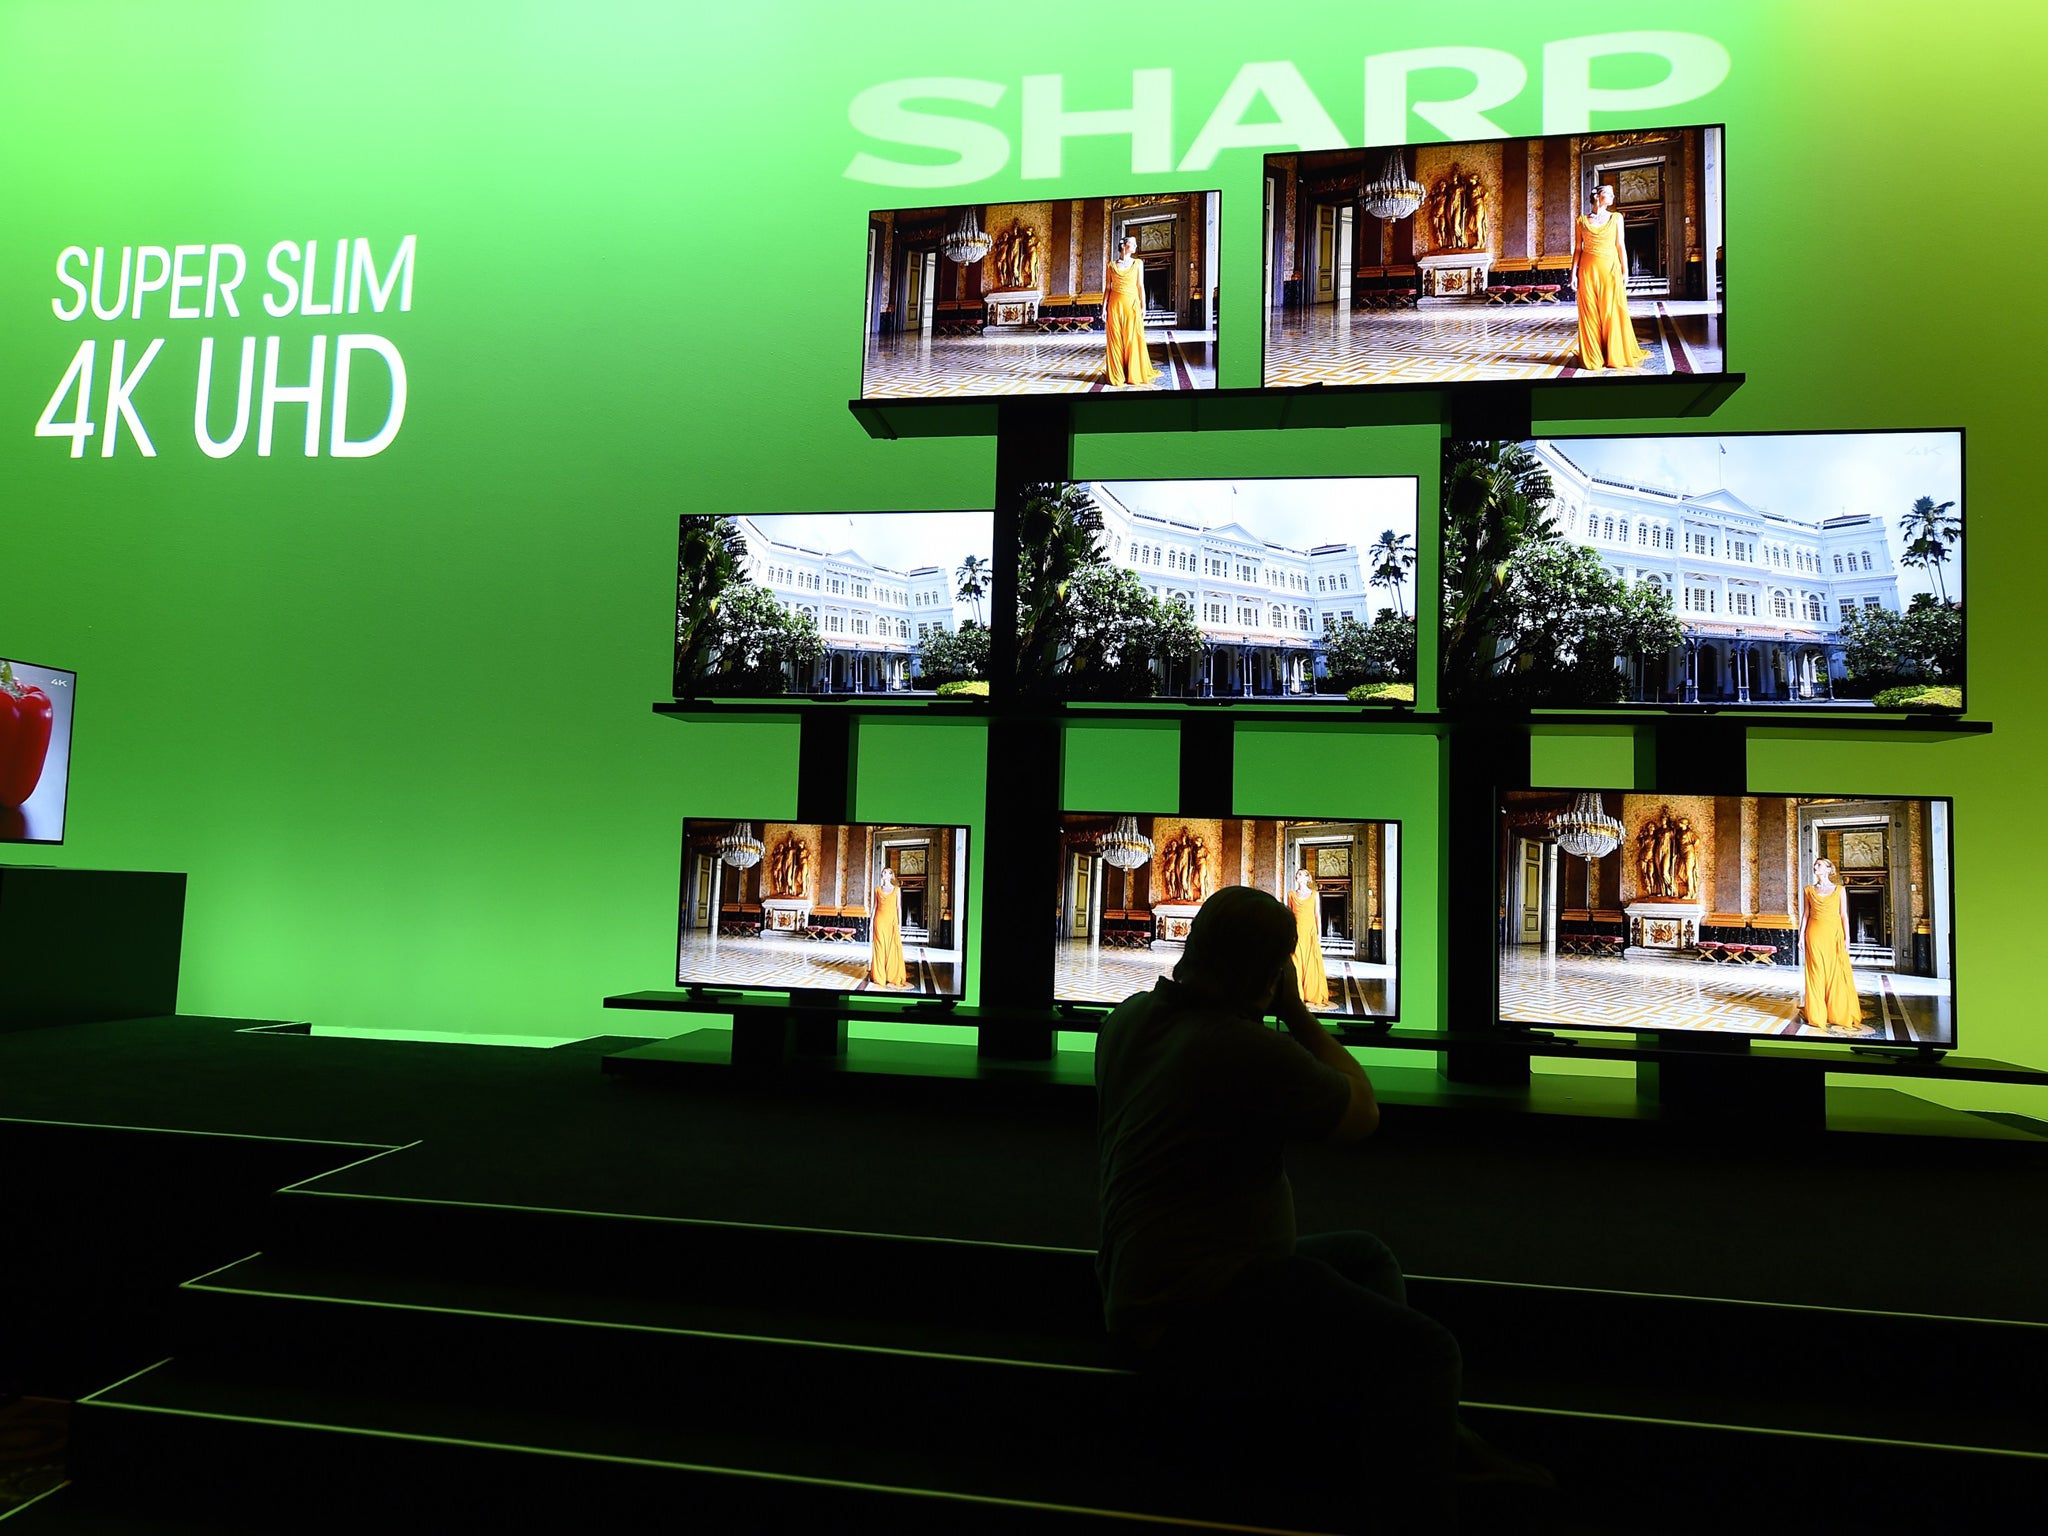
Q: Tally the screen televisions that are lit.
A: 9